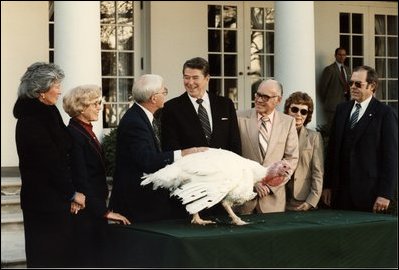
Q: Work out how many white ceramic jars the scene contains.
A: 0